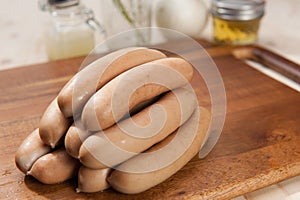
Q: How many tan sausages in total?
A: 9